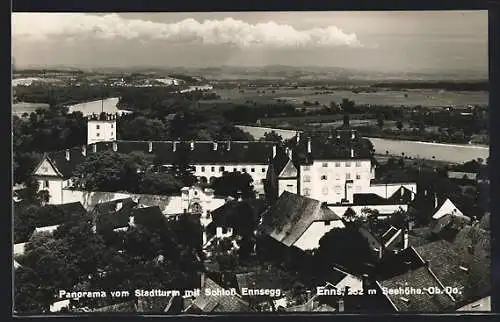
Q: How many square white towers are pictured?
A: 1